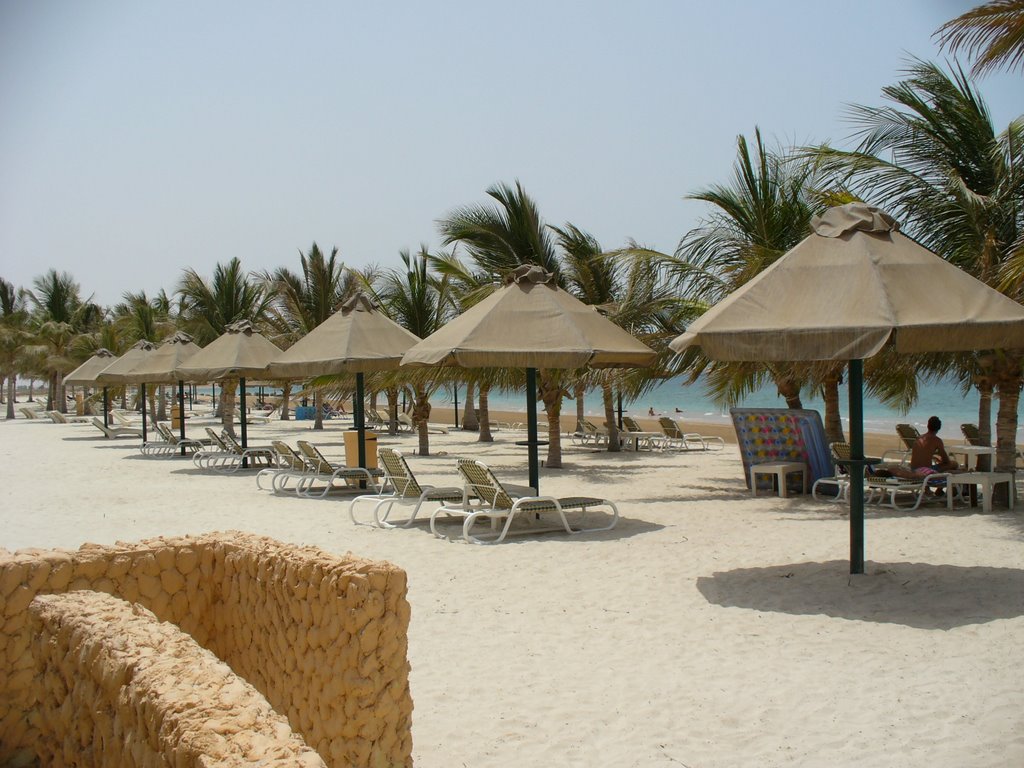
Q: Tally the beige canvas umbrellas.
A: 7